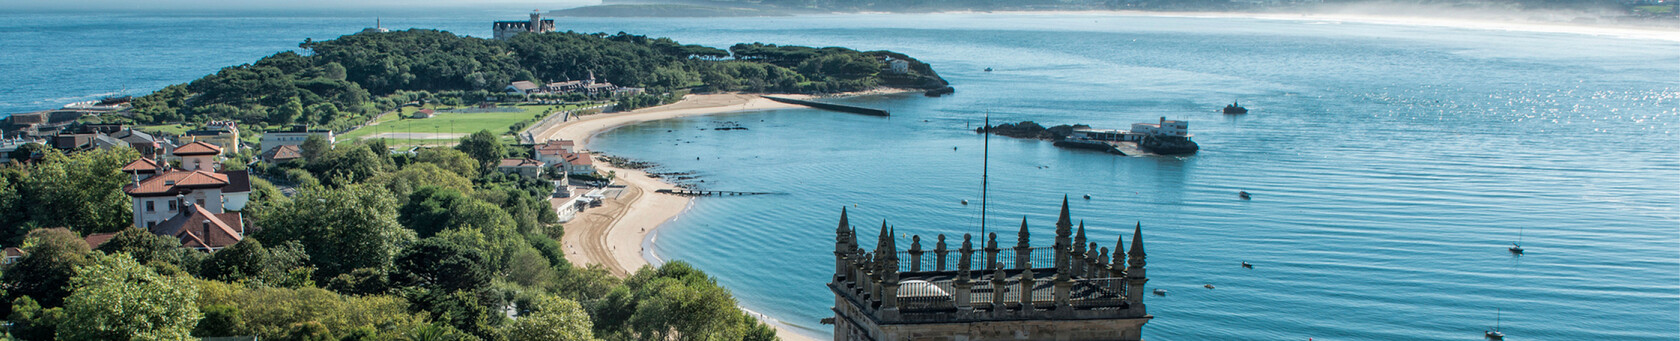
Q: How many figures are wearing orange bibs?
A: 0